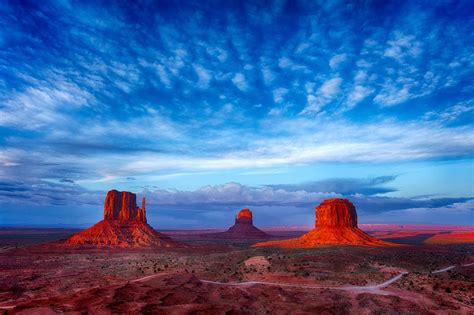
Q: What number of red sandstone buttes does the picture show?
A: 3